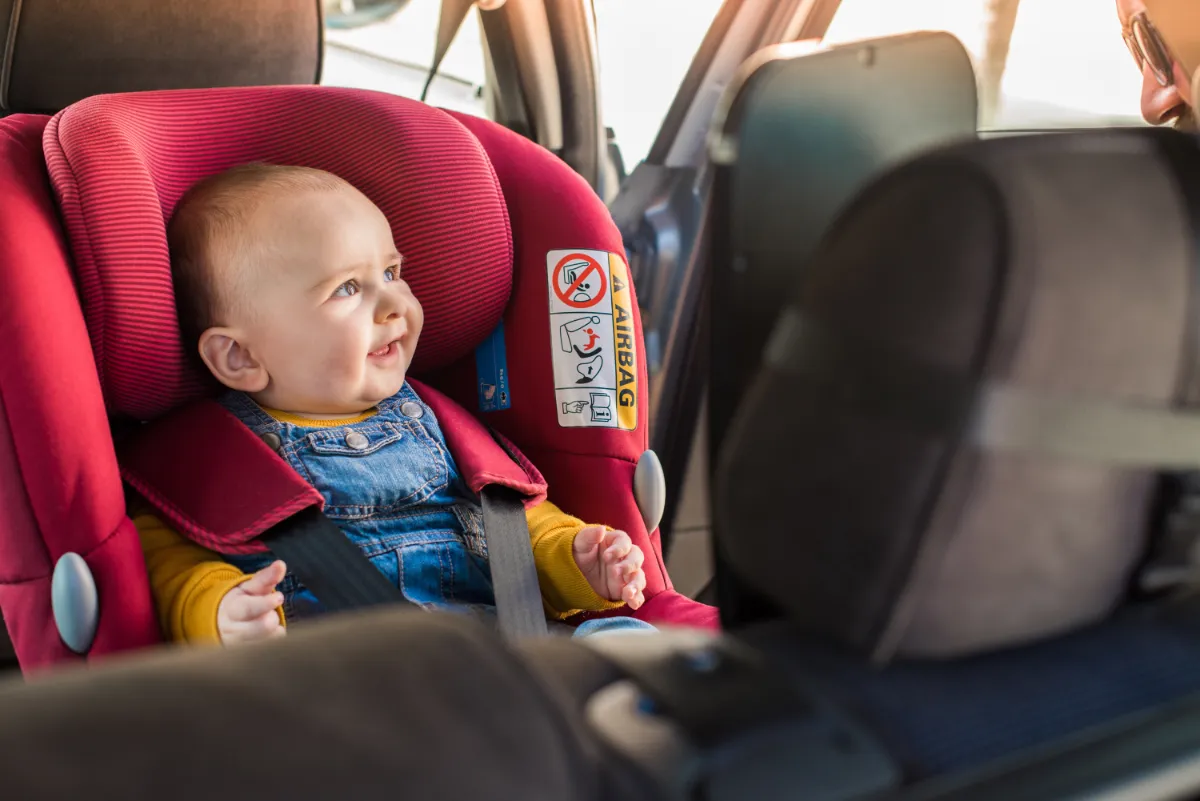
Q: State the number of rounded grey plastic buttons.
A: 2